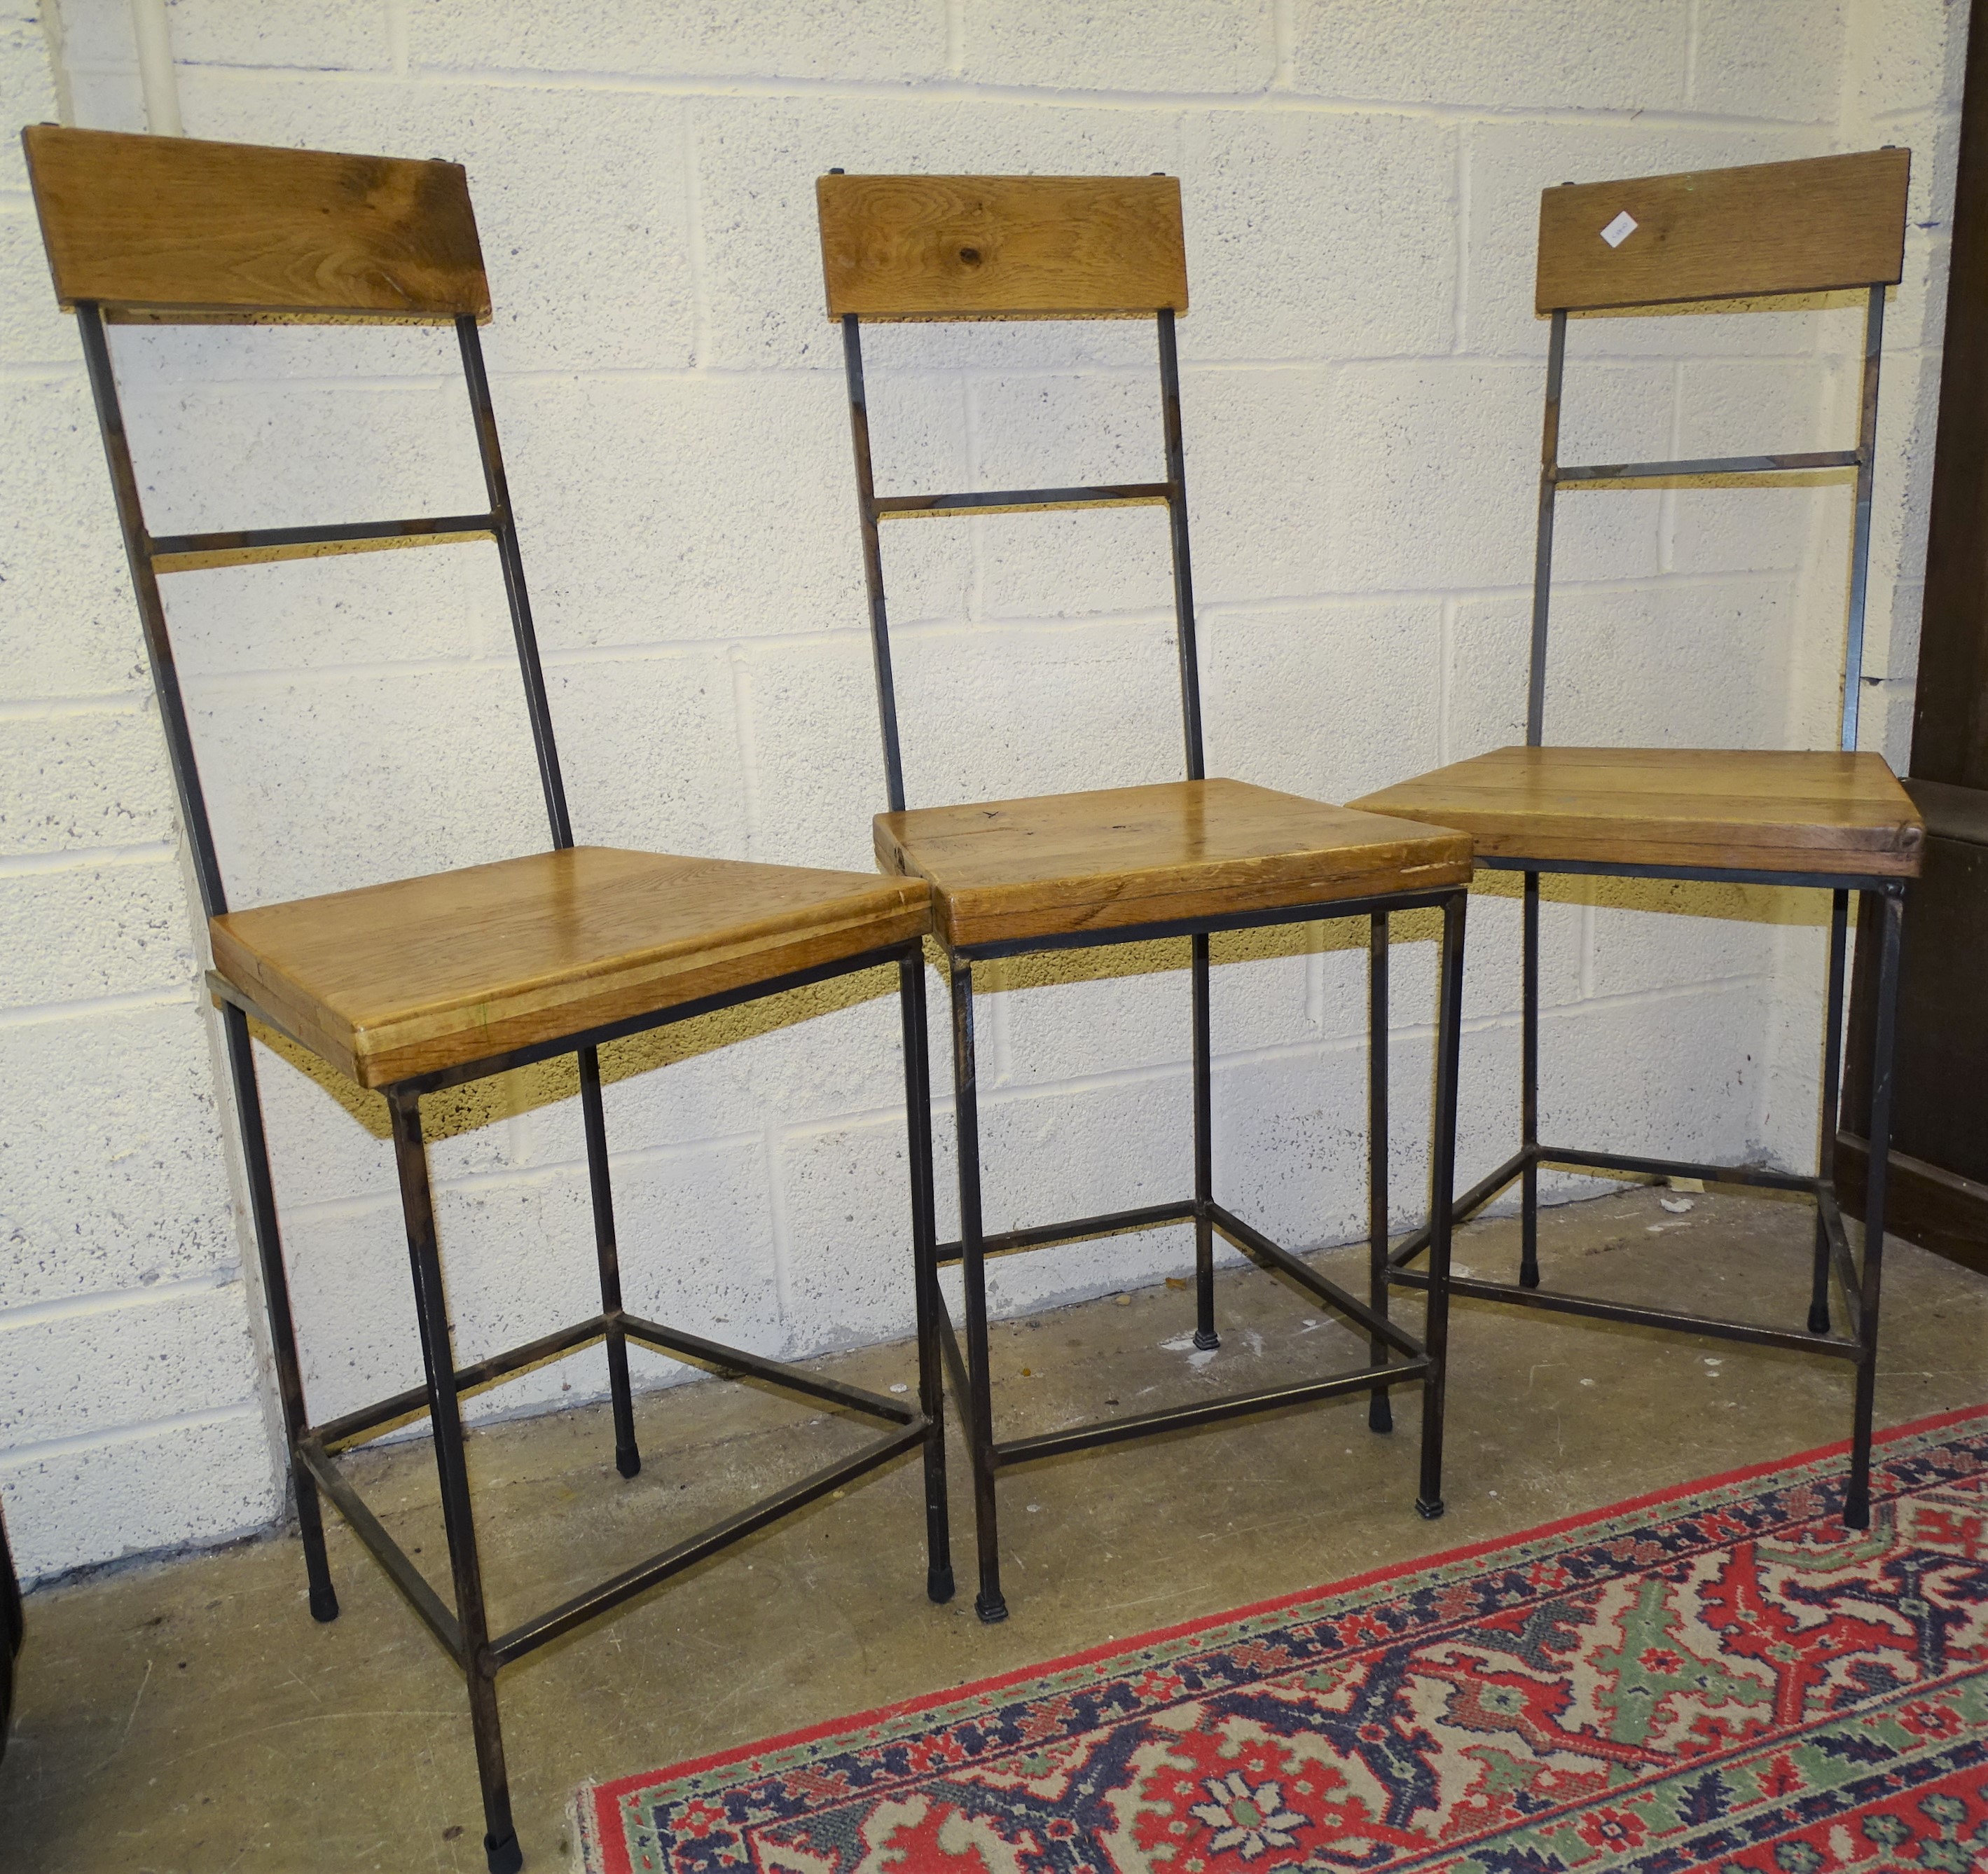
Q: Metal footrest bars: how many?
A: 12